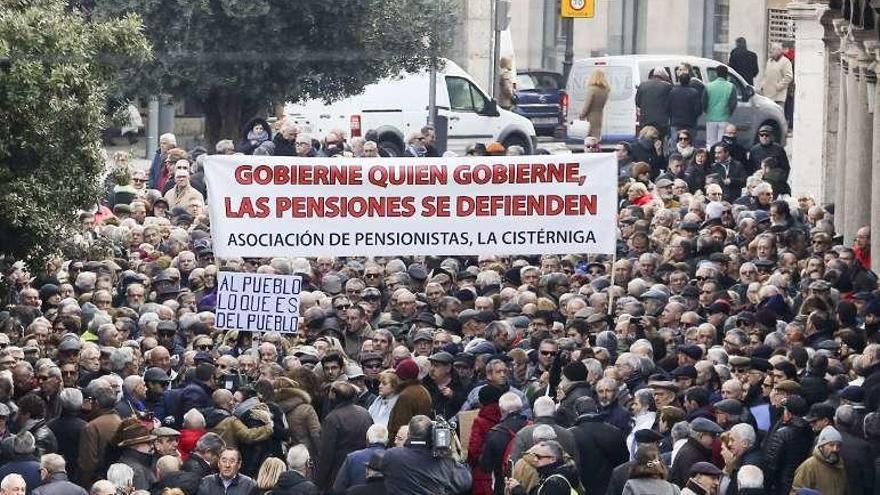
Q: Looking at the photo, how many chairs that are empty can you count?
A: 0